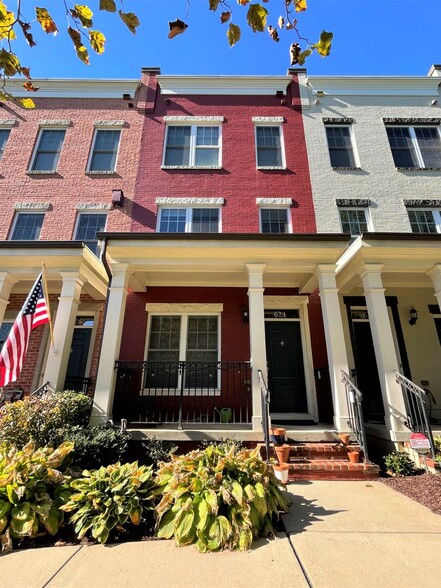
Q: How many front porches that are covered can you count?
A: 3